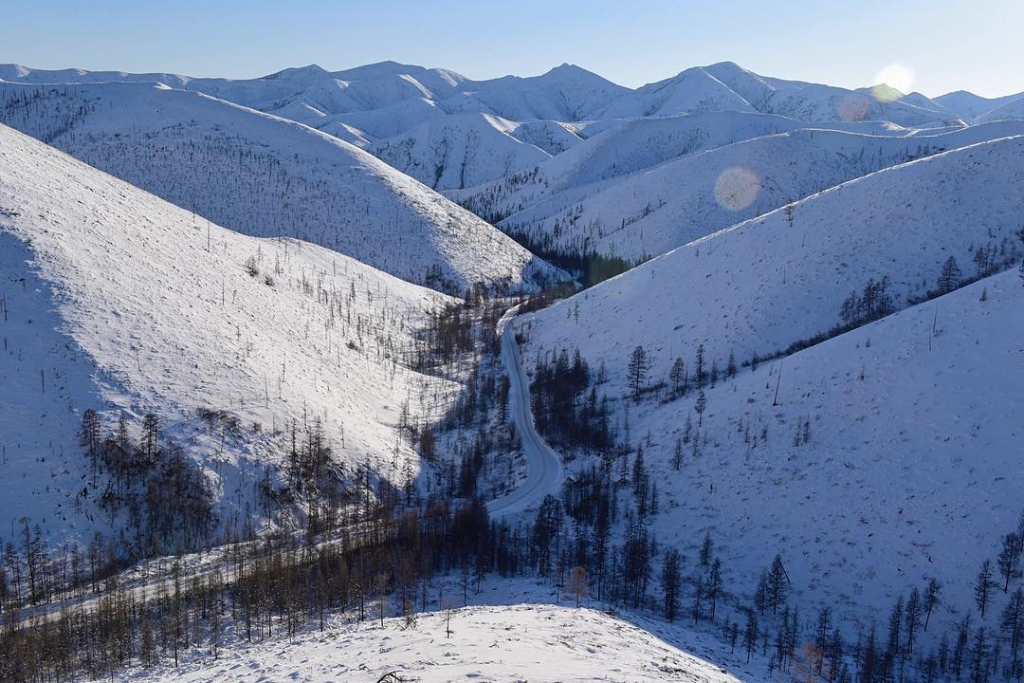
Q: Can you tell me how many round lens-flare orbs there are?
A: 3